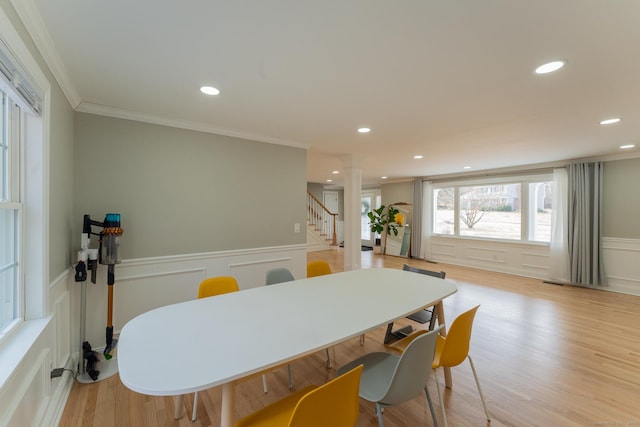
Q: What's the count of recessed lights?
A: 10